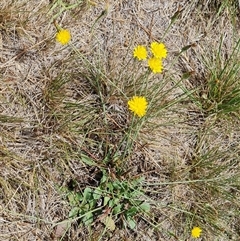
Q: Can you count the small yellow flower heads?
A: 6